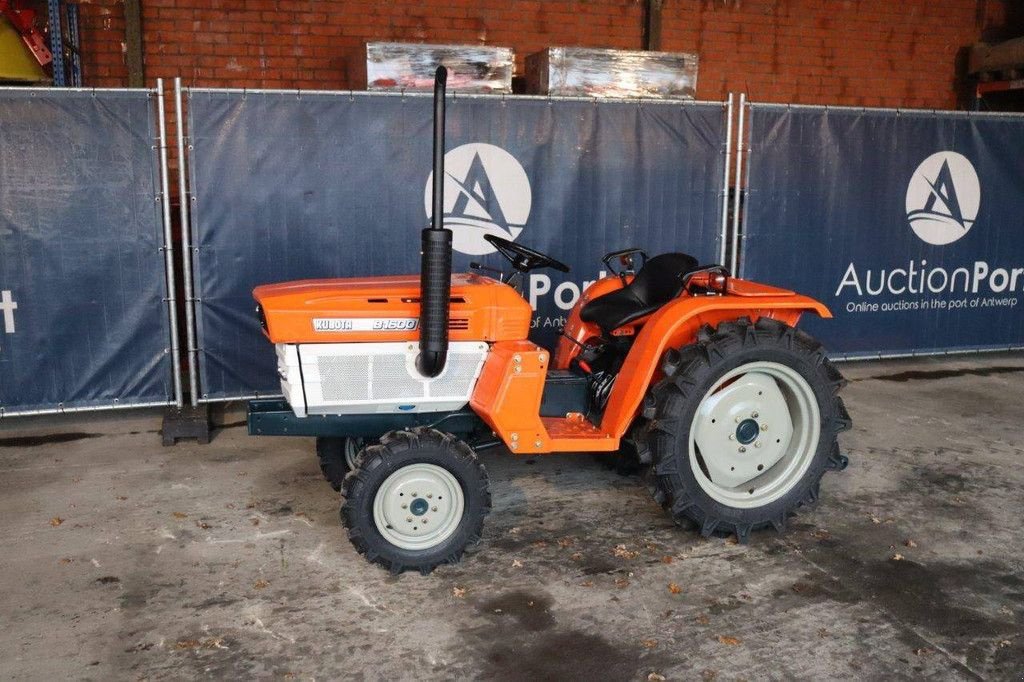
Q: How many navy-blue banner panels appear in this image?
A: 3